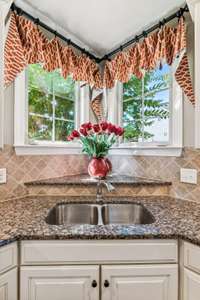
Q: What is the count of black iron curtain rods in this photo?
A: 2